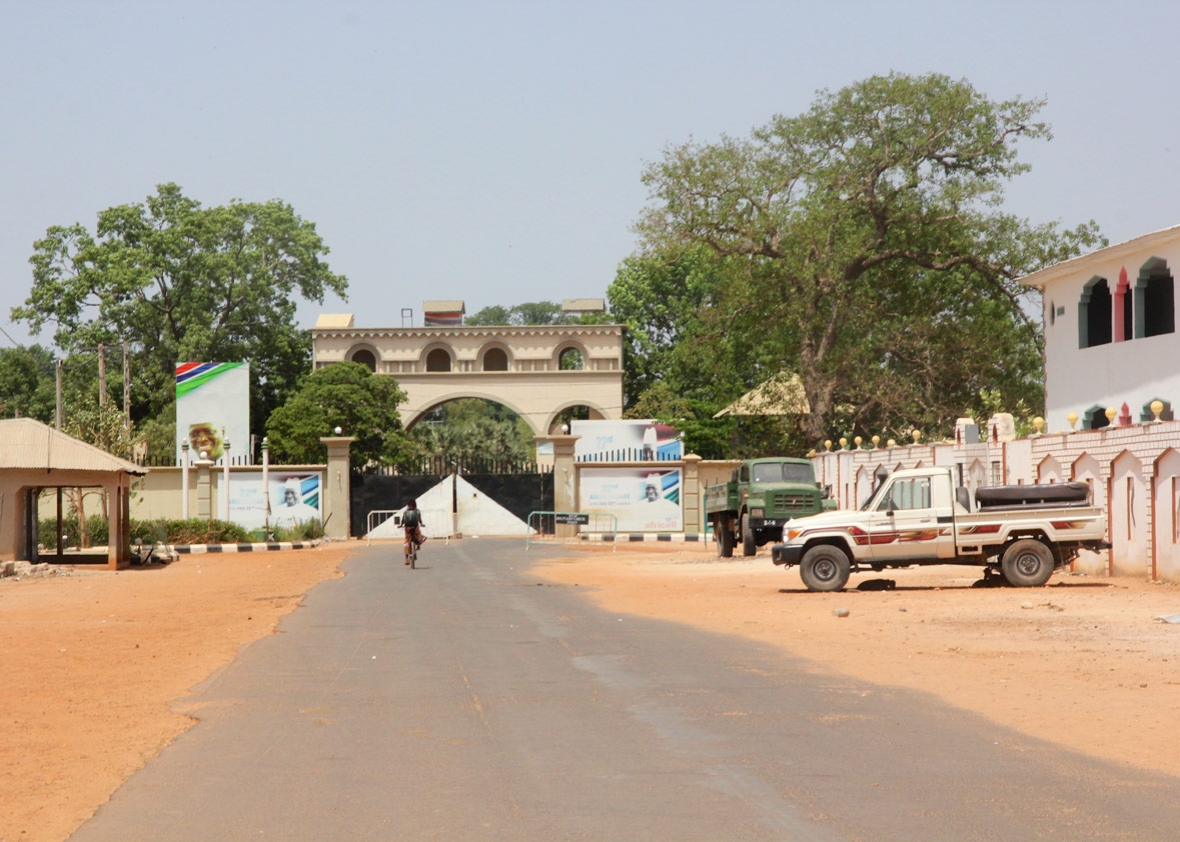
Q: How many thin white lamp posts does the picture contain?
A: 3